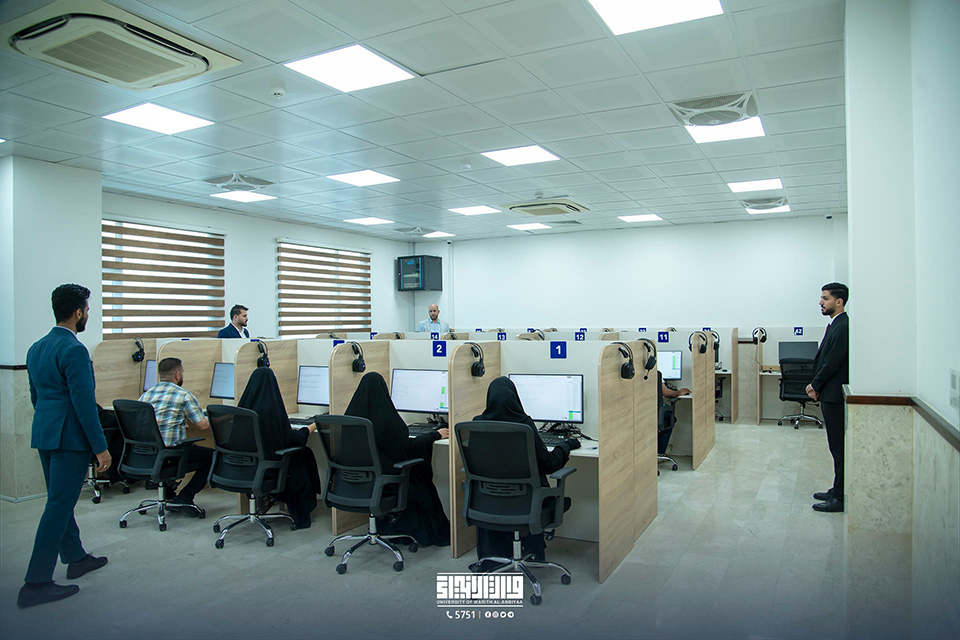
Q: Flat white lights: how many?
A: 14